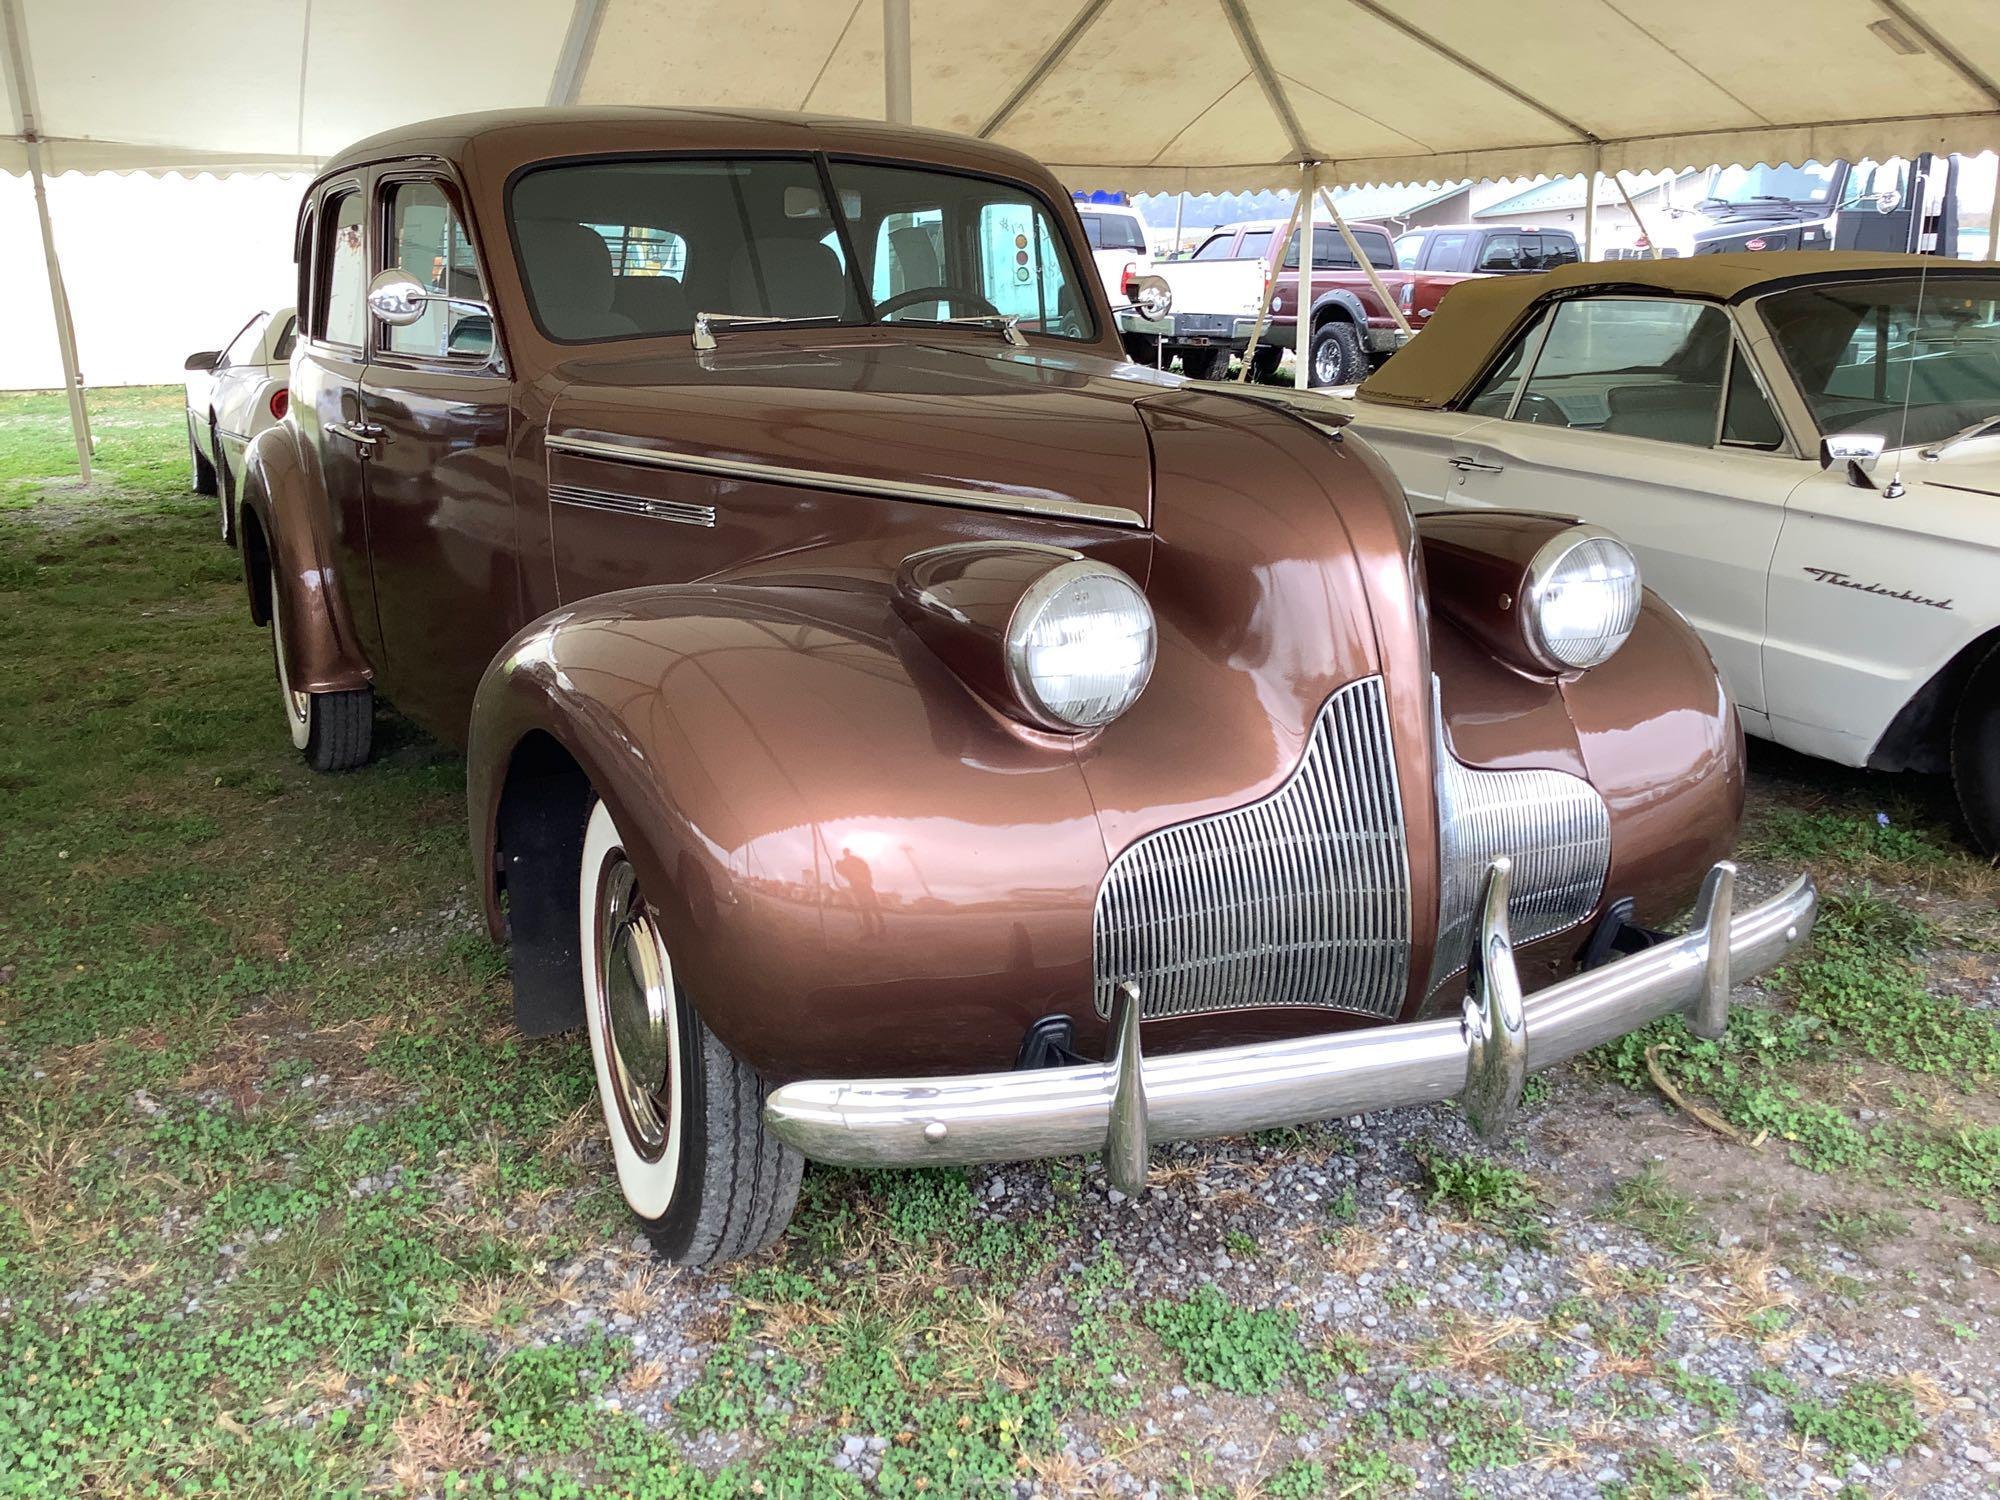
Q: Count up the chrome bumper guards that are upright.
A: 3